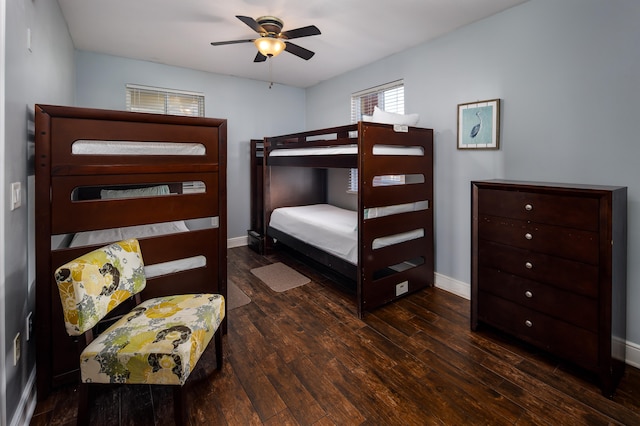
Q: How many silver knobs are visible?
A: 5